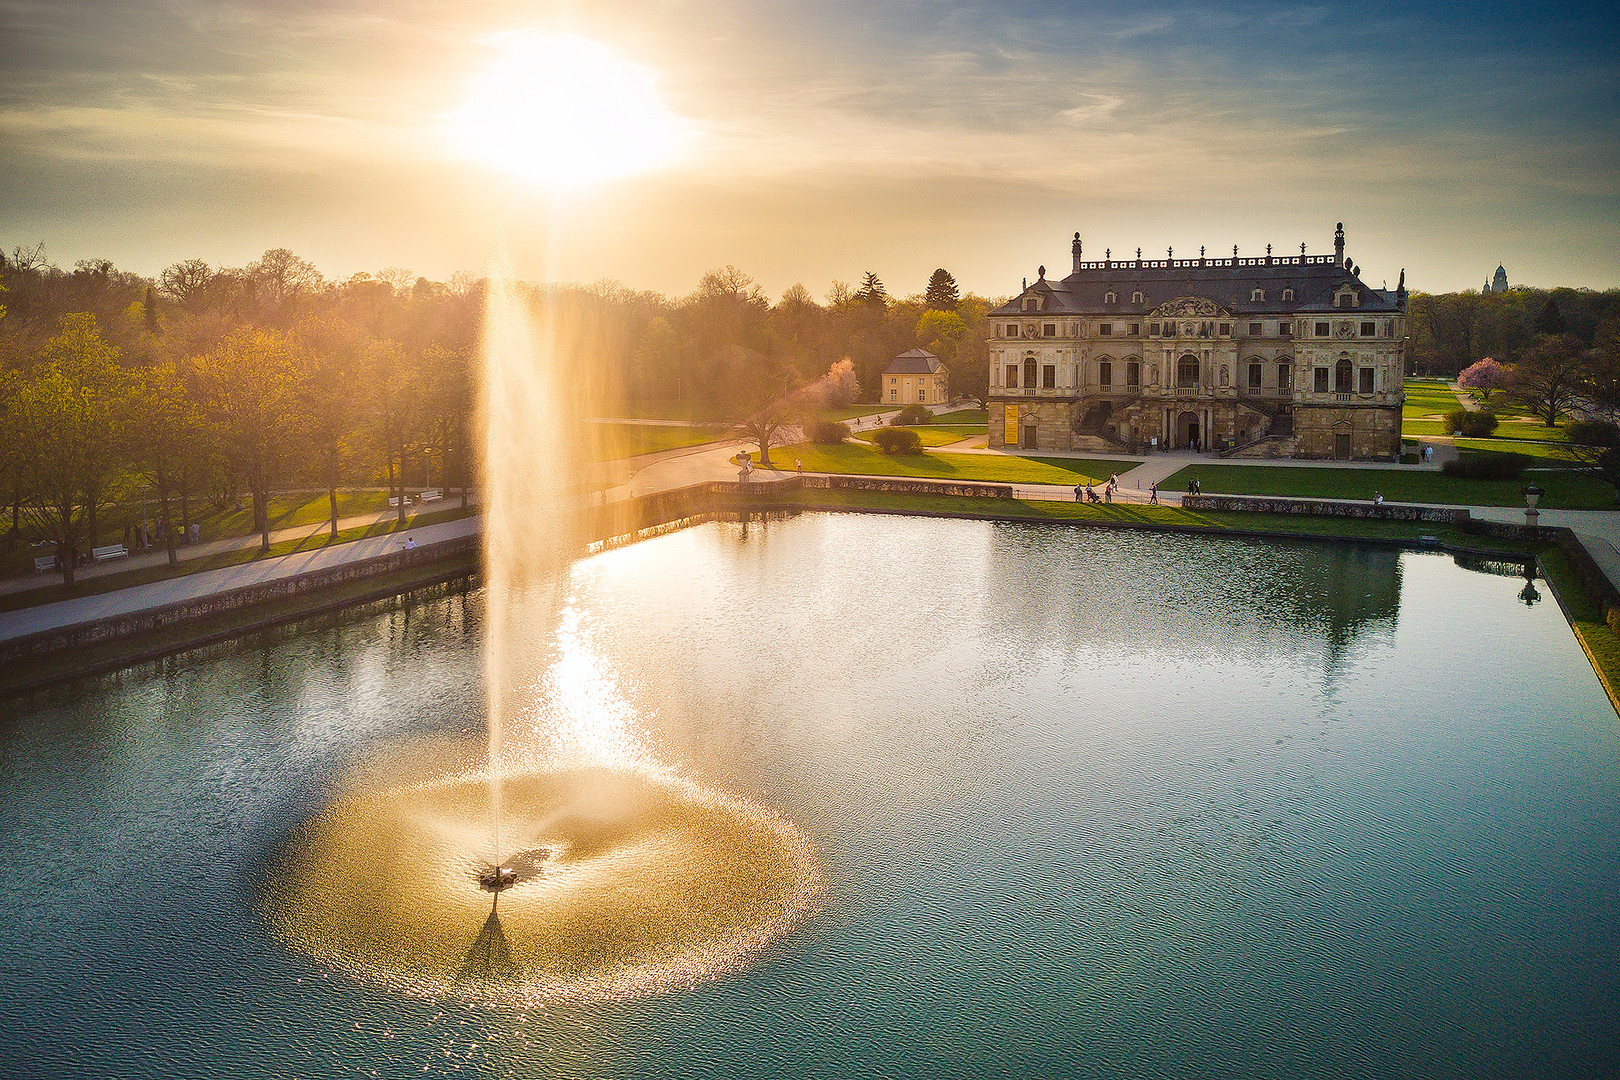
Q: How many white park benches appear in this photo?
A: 4